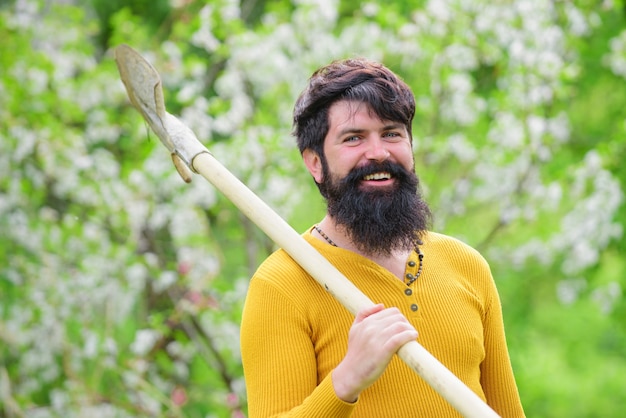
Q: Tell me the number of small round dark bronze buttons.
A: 5